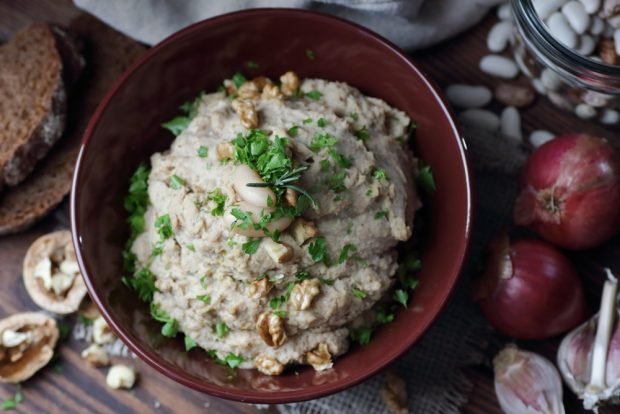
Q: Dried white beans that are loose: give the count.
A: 7